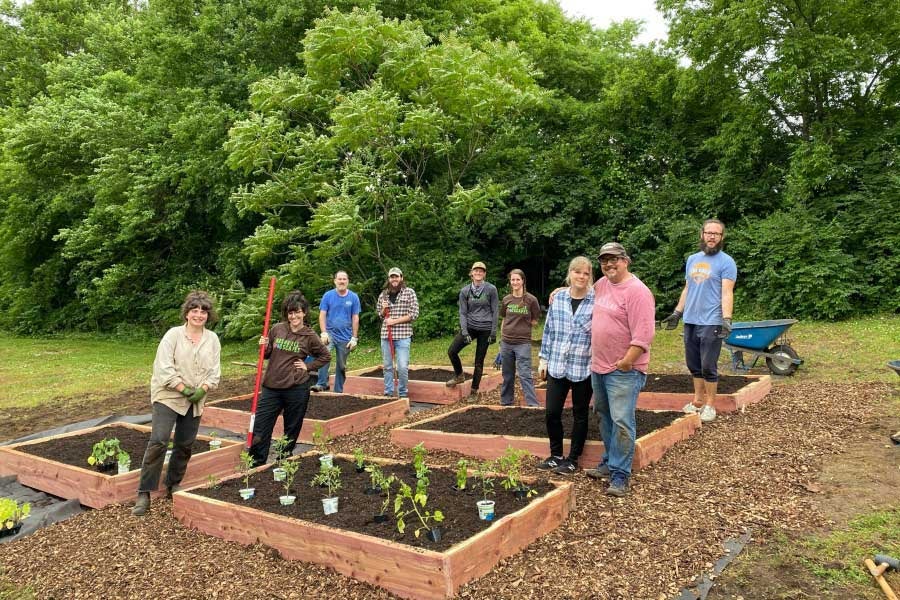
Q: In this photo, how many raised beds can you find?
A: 6